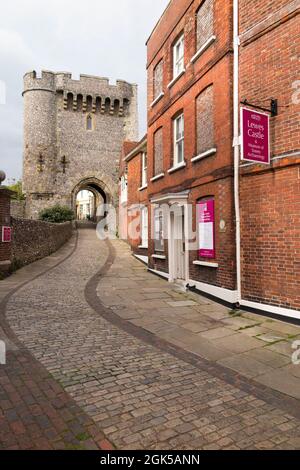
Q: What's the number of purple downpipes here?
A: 0